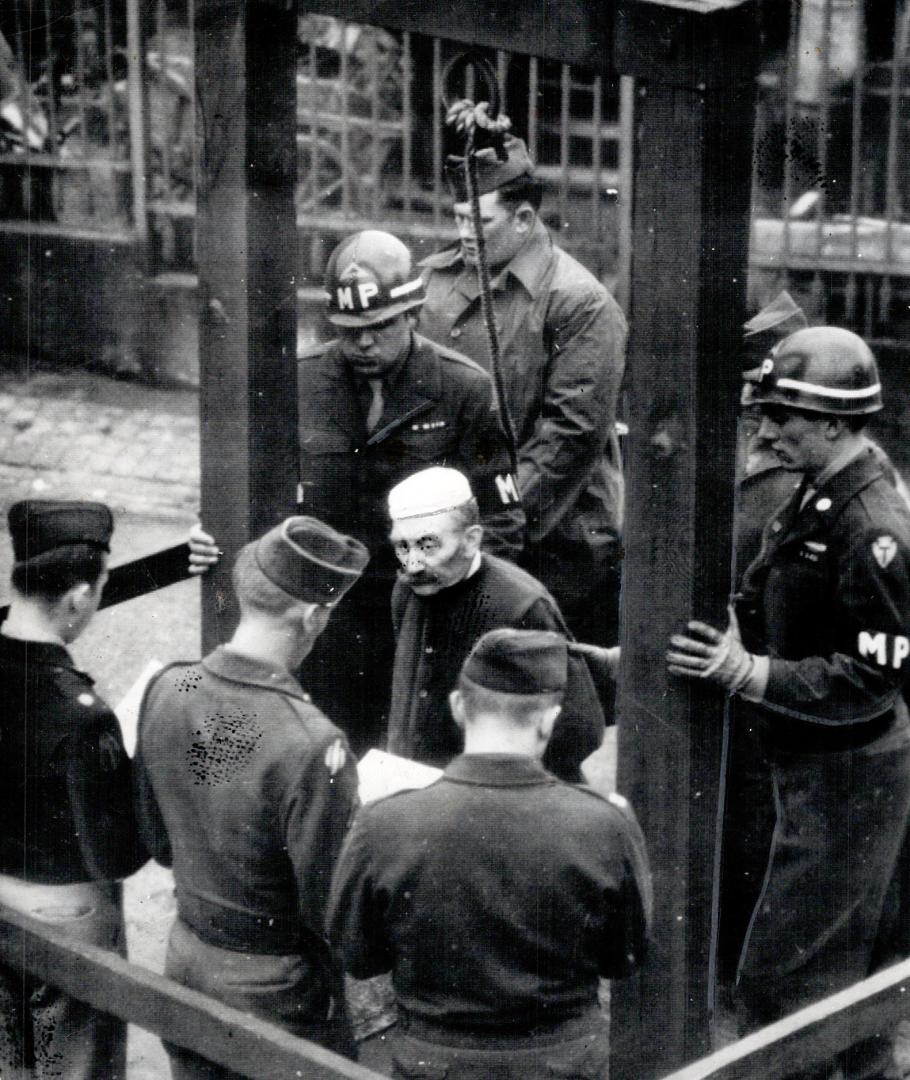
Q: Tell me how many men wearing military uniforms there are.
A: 7